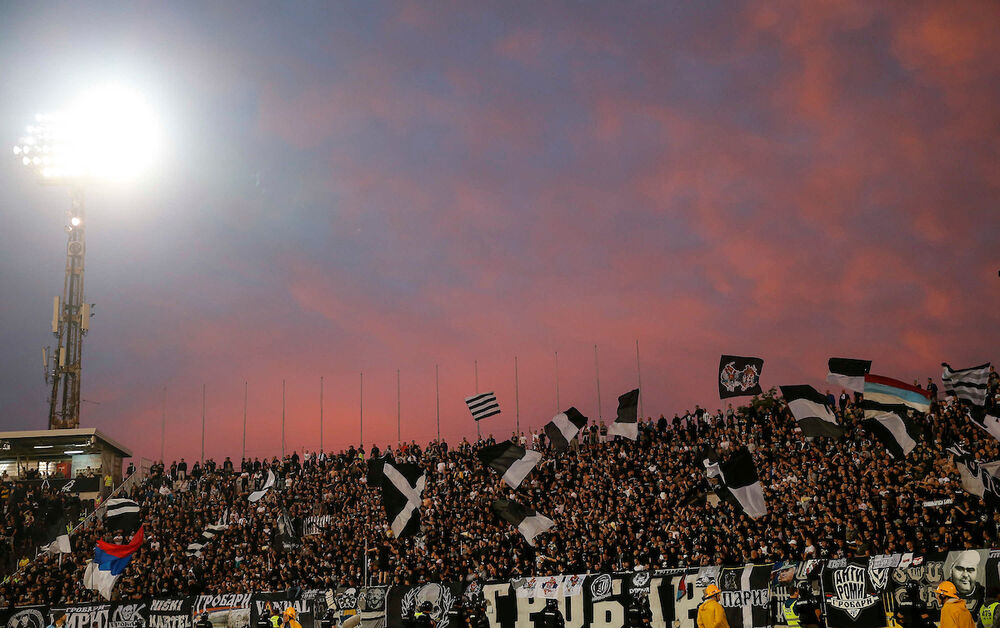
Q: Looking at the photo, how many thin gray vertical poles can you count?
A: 13